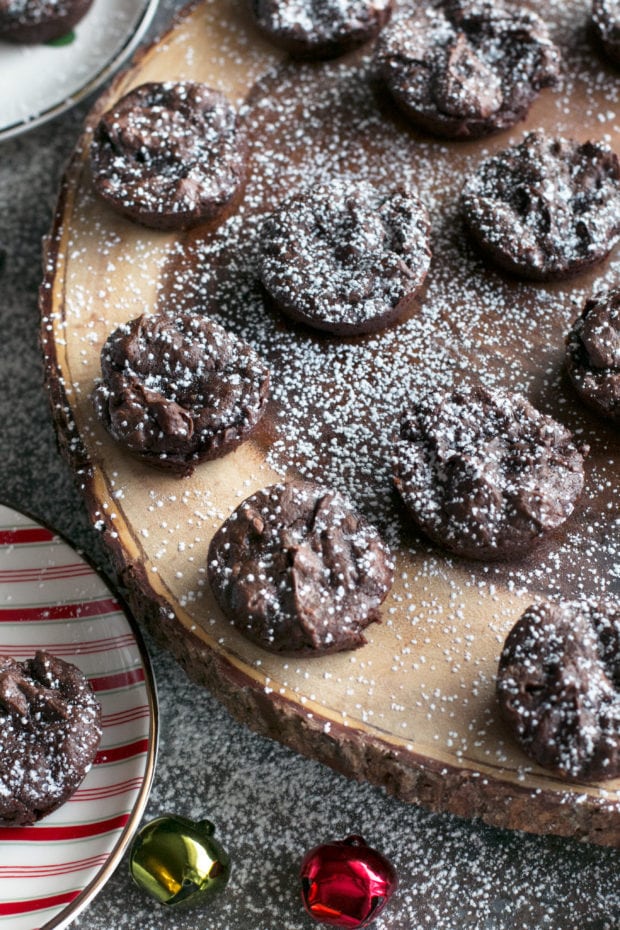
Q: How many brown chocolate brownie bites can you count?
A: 13